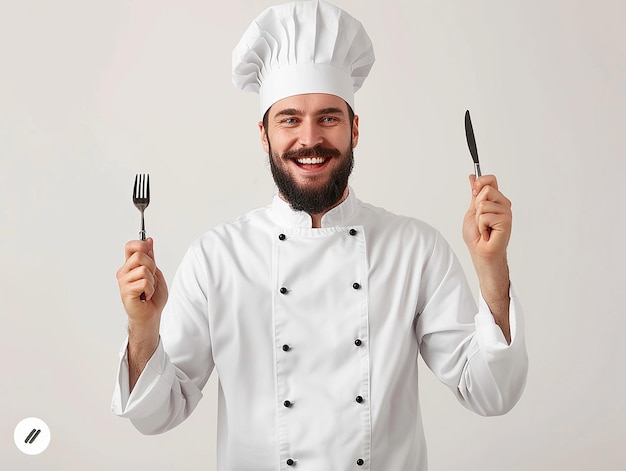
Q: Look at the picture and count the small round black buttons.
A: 10